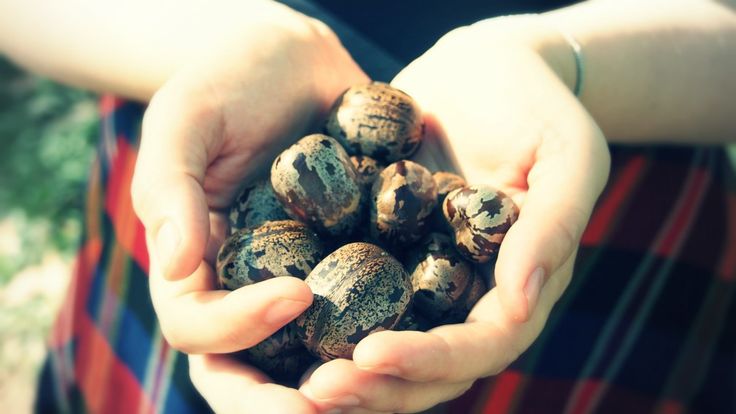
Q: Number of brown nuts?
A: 11